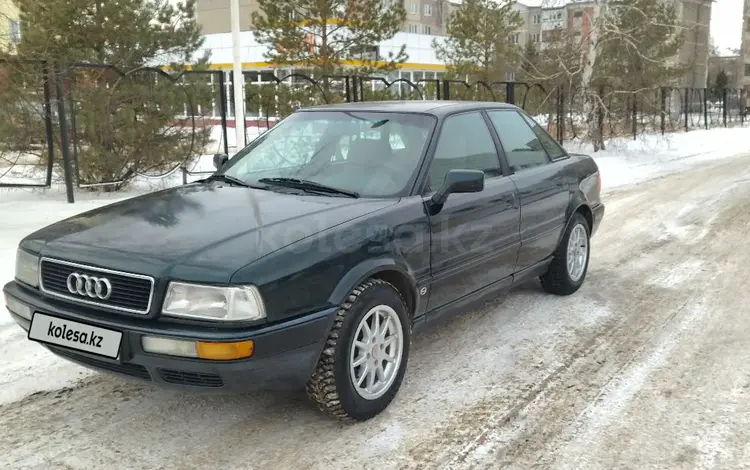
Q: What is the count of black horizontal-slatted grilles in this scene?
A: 3